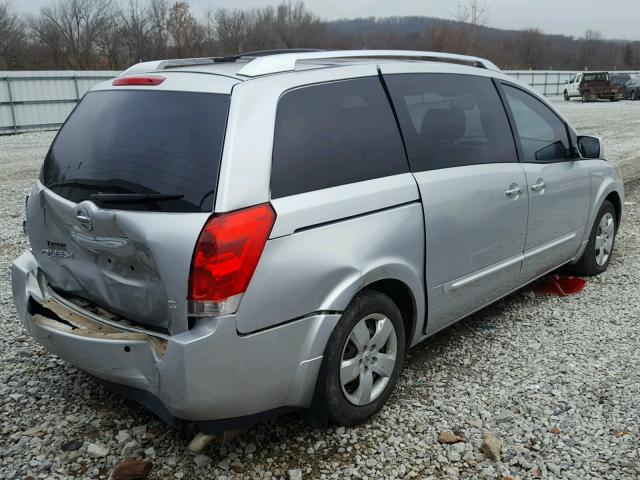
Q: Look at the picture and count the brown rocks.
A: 3